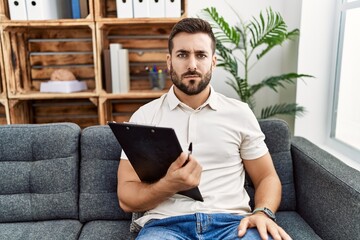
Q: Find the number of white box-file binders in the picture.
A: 6